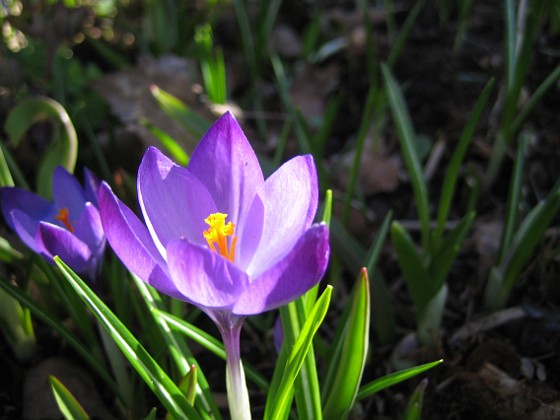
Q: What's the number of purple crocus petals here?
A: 12